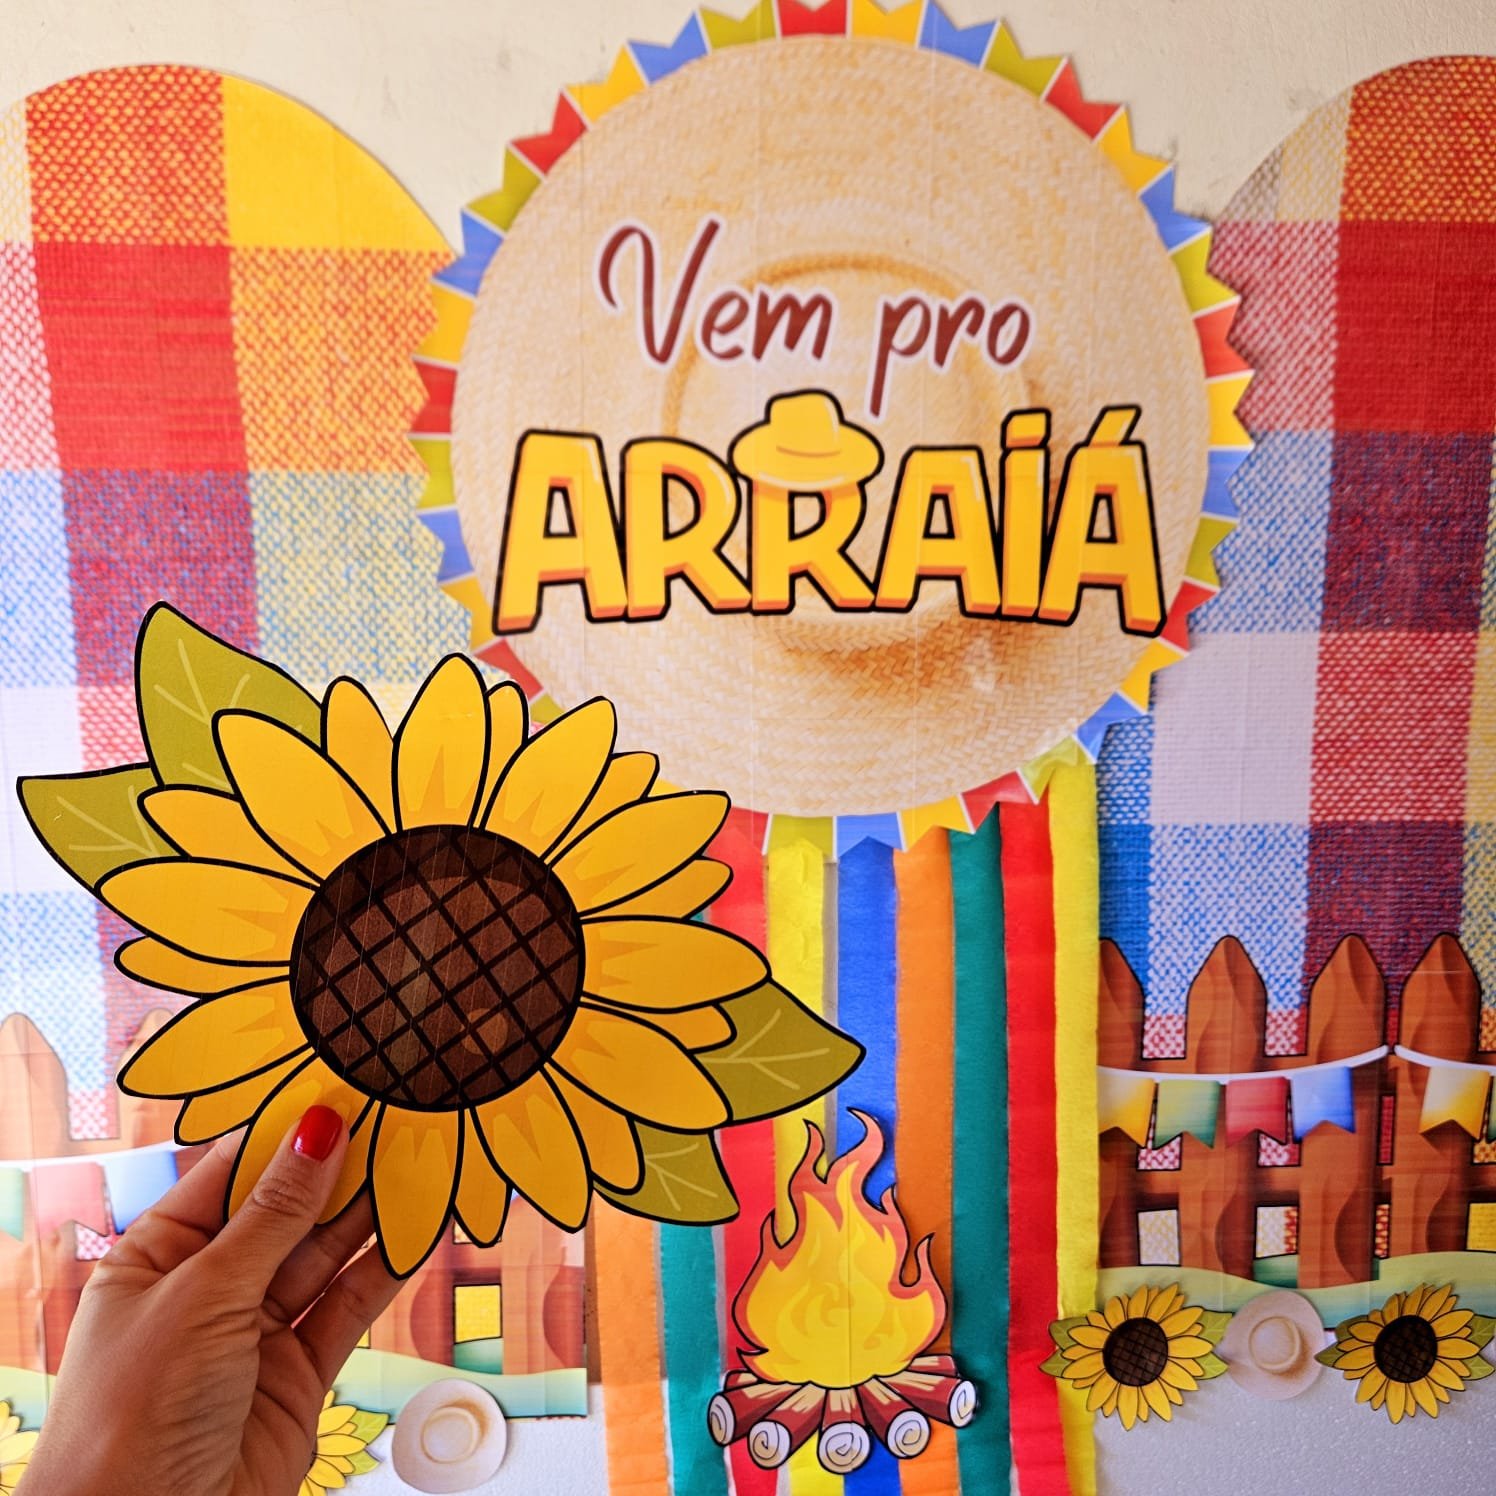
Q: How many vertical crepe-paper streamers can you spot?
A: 9